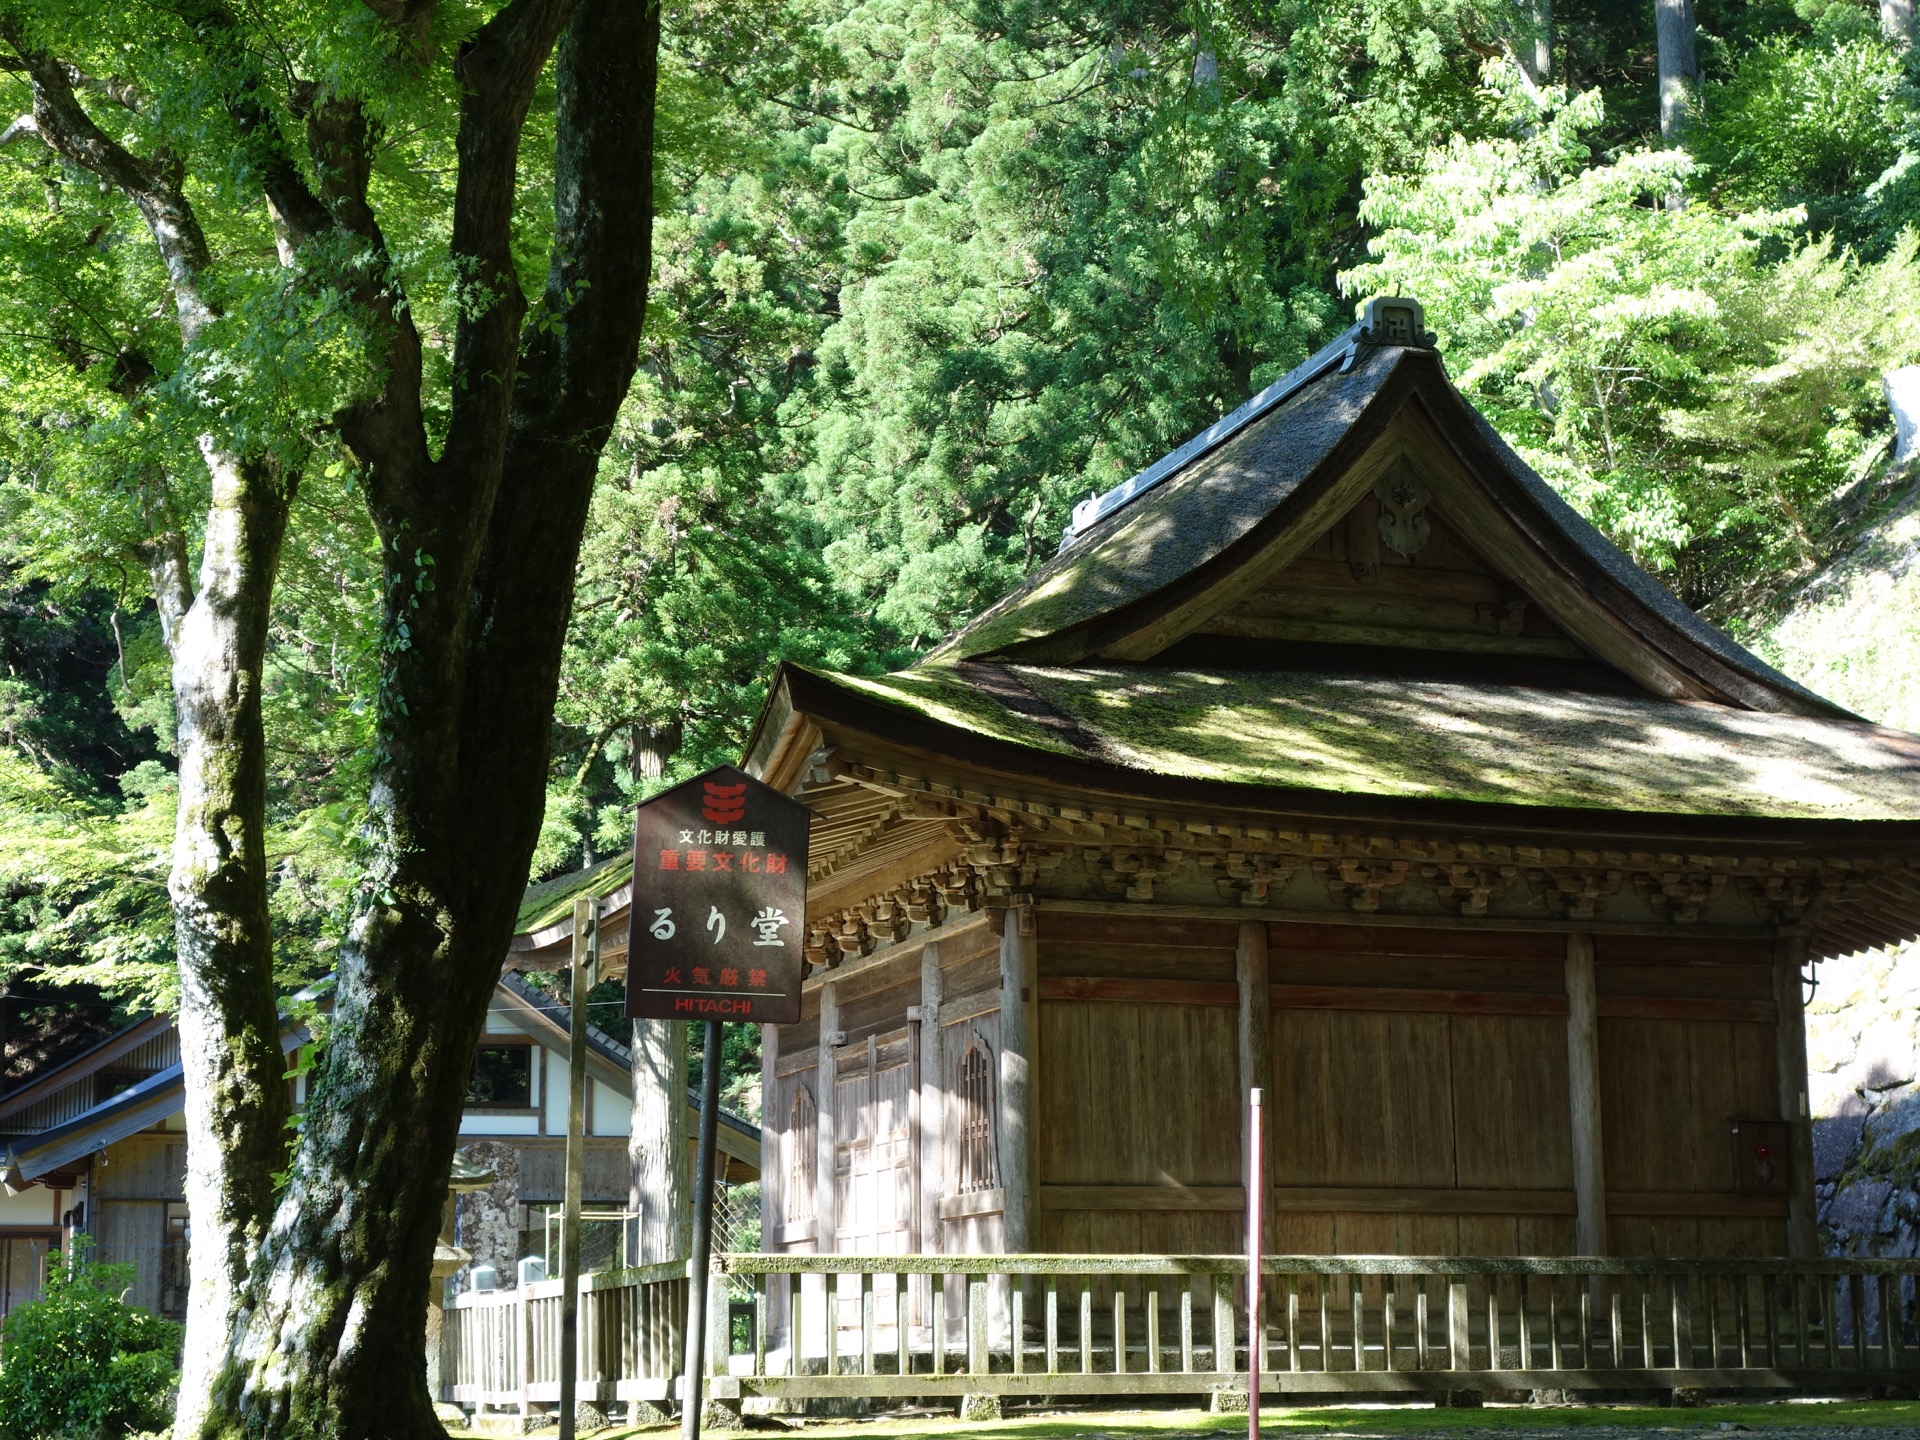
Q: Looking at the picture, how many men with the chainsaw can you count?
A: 0